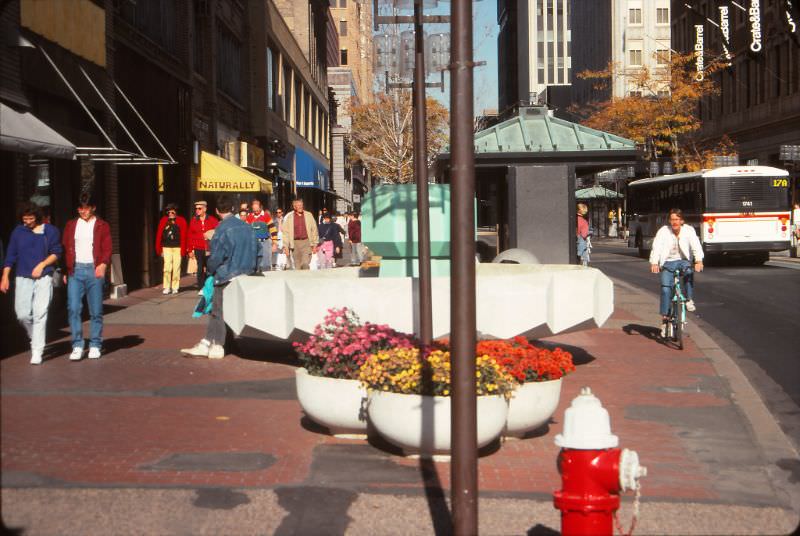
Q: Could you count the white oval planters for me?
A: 3